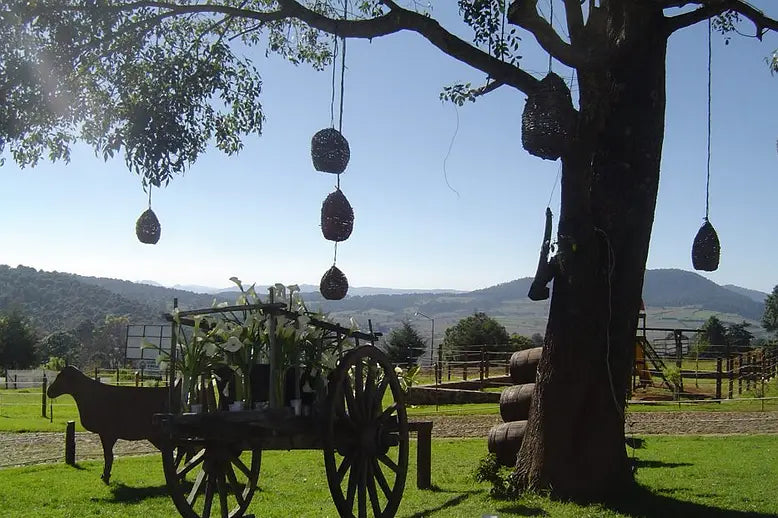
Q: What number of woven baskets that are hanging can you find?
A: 6